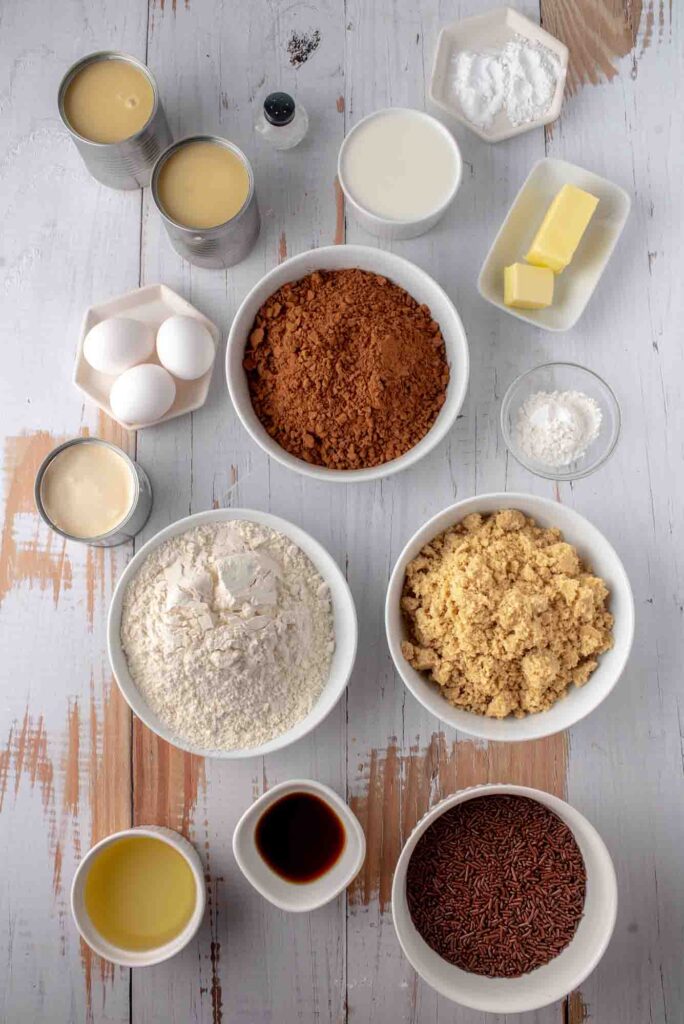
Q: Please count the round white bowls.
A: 6